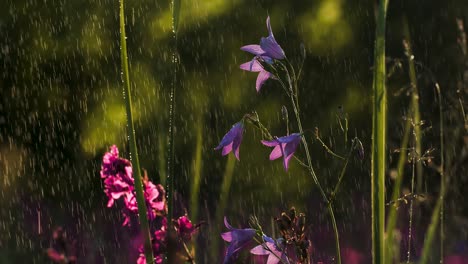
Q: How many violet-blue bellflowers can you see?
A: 6